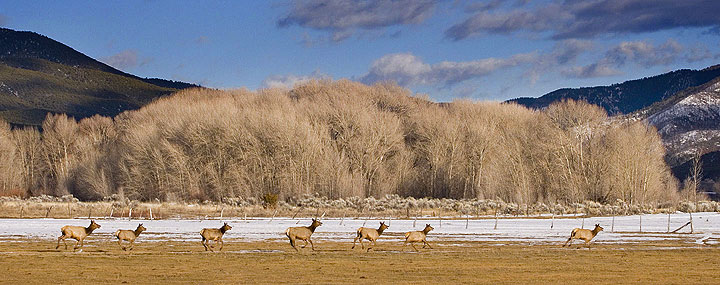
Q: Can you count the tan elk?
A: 7